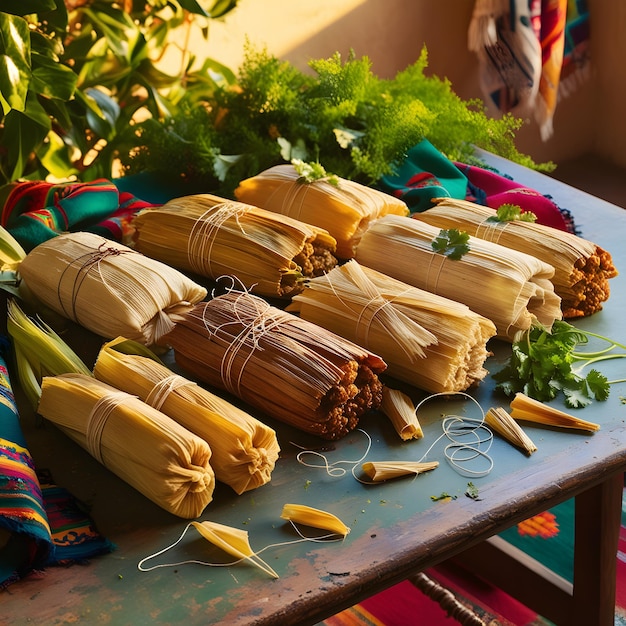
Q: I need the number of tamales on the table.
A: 9